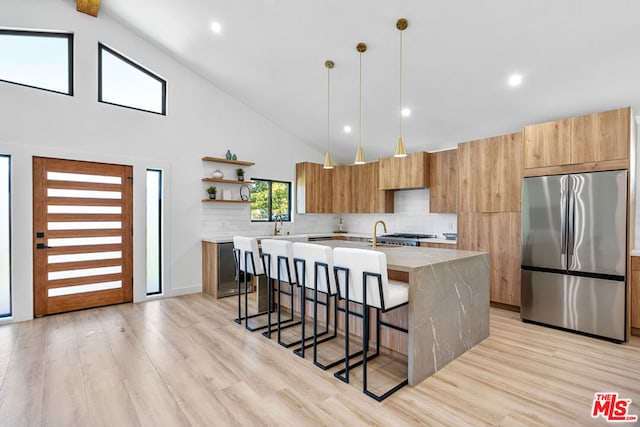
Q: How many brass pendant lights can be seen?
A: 3